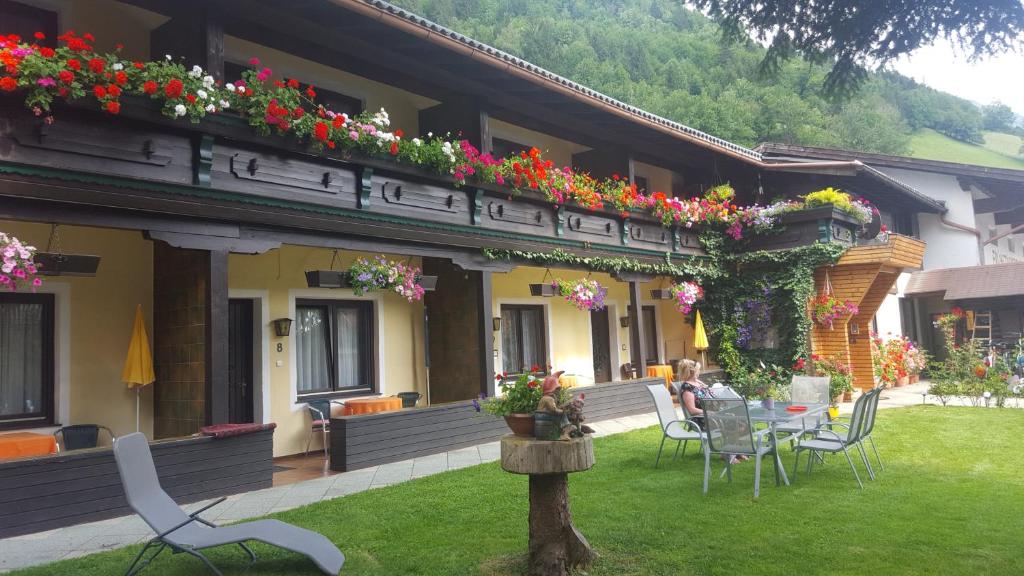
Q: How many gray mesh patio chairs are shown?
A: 6